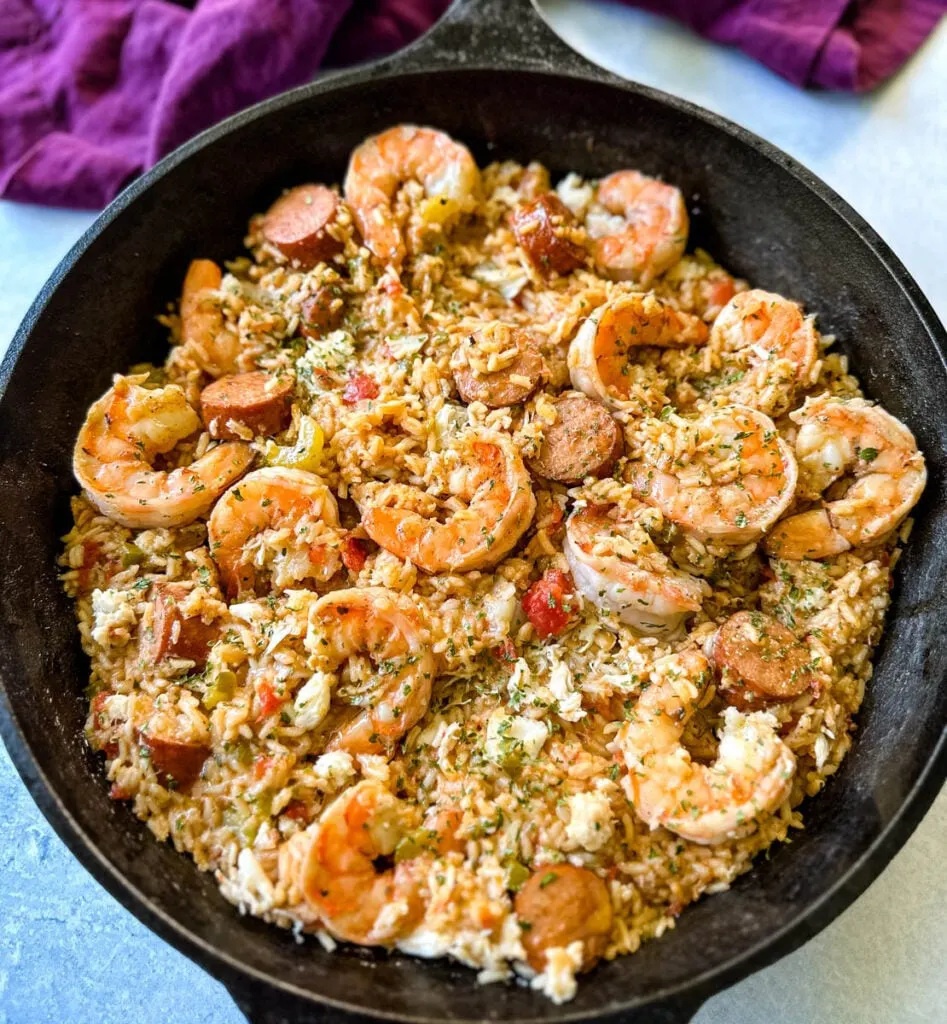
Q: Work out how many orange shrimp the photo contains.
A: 14